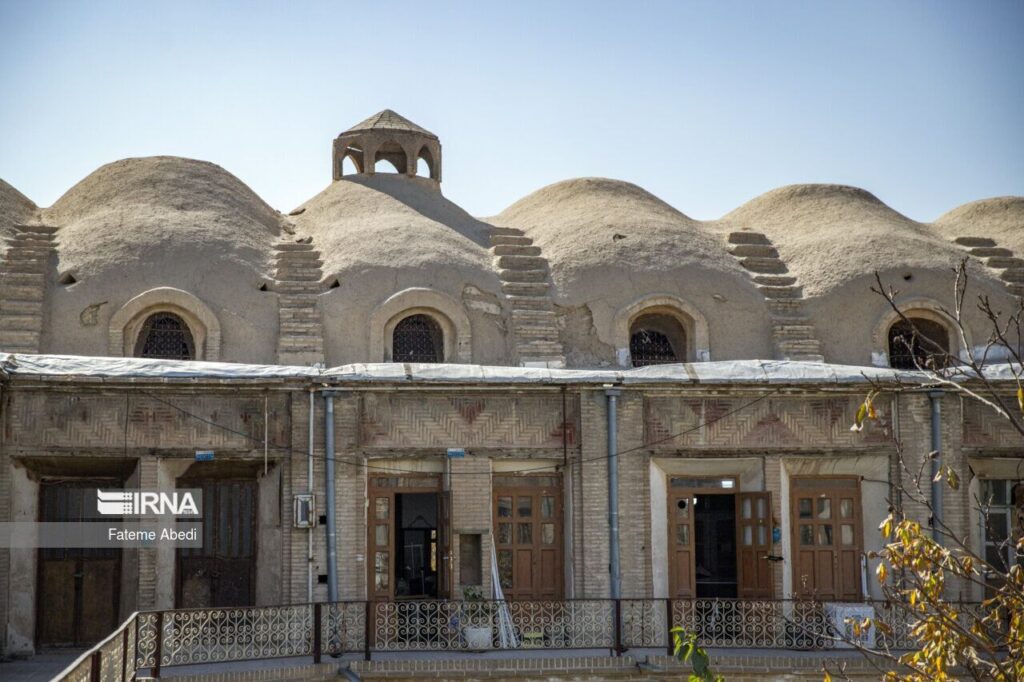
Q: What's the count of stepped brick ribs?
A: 5